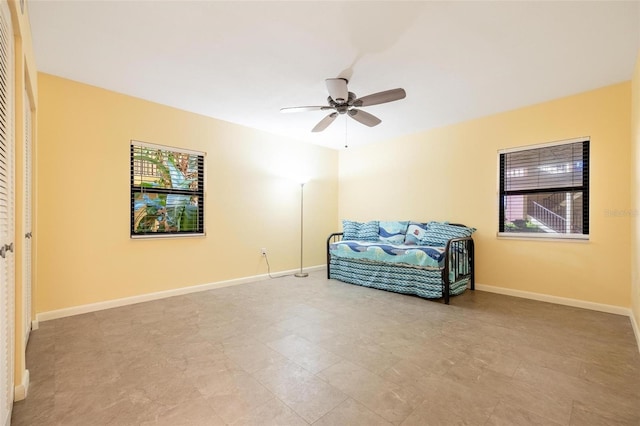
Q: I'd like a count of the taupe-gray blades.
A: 5